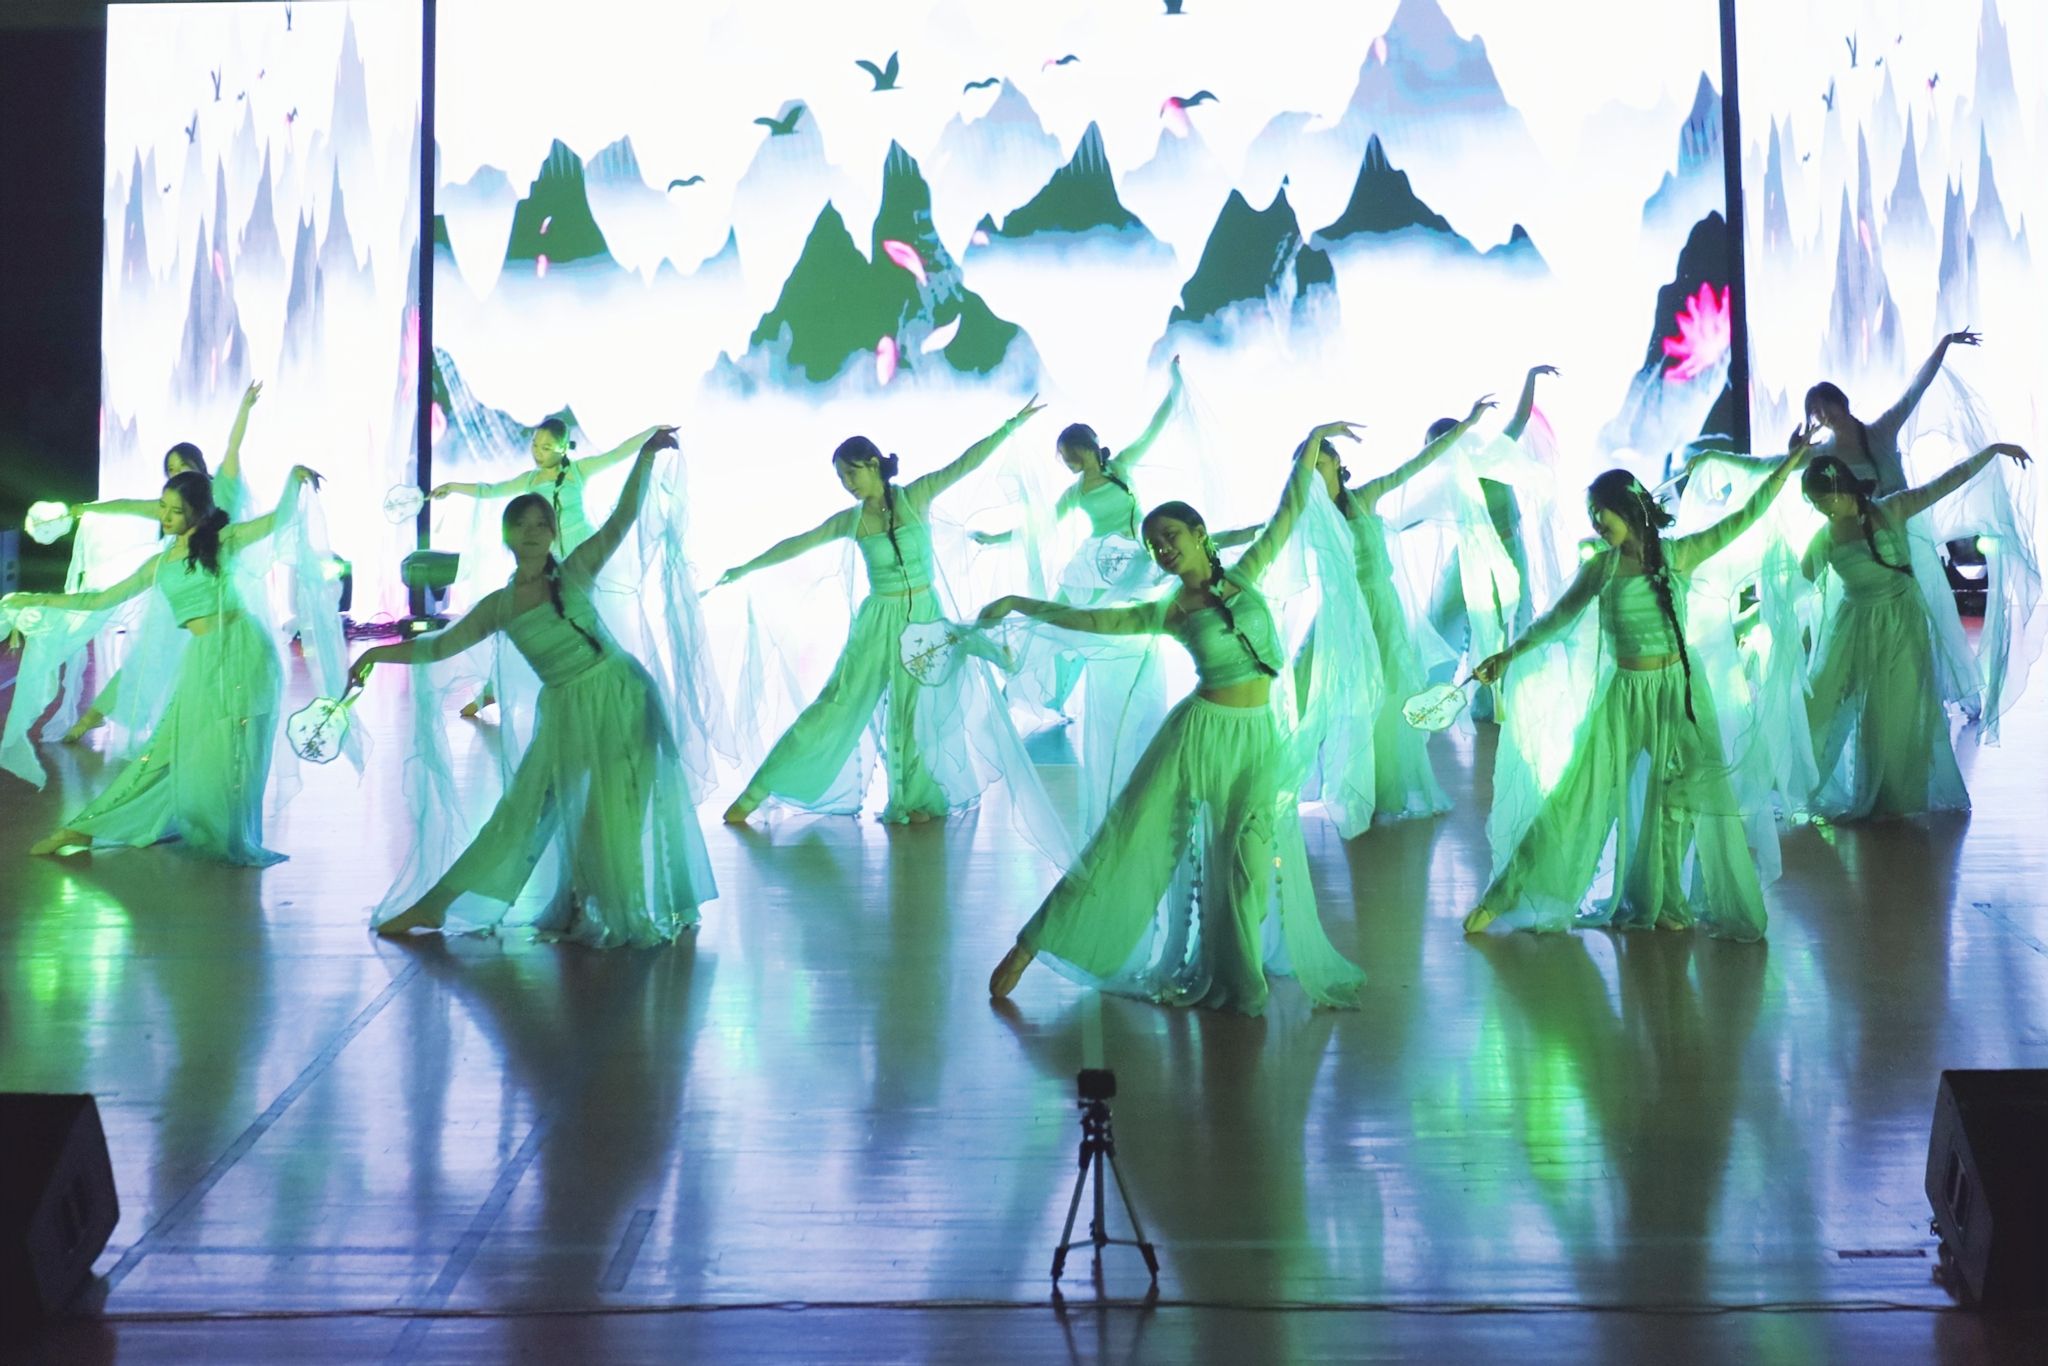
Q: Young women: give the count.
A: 12